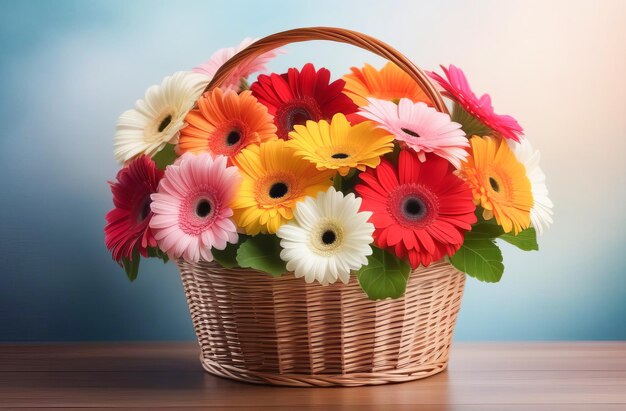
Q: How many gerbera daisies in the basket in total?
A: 15